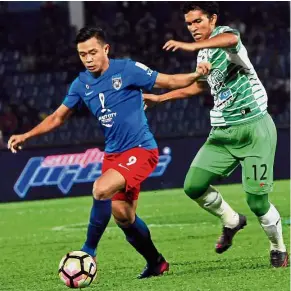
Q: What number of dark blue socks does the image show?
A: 2